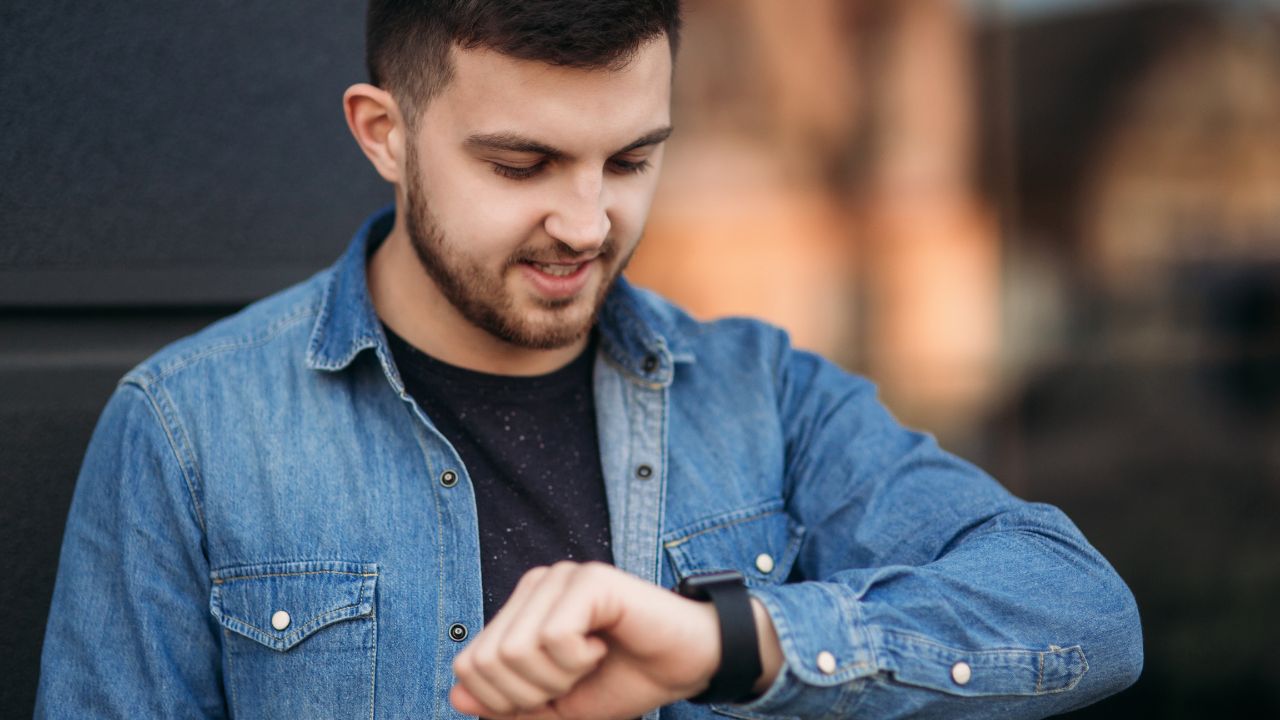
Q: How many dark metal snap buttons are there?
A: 4